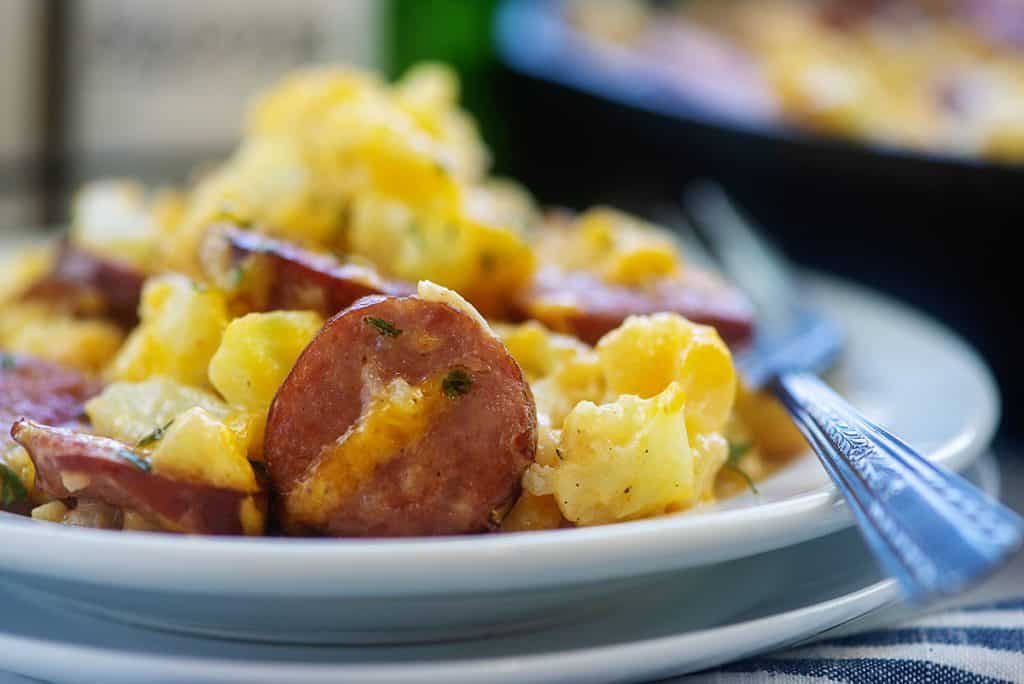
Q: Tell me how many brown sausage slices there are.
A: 6